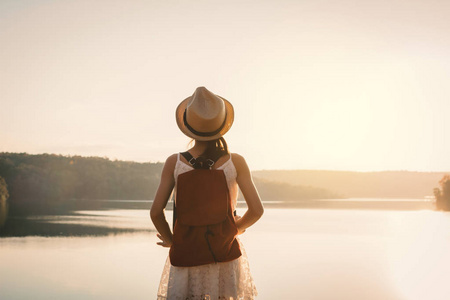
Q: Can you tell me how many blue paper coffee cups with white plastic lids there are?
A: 0